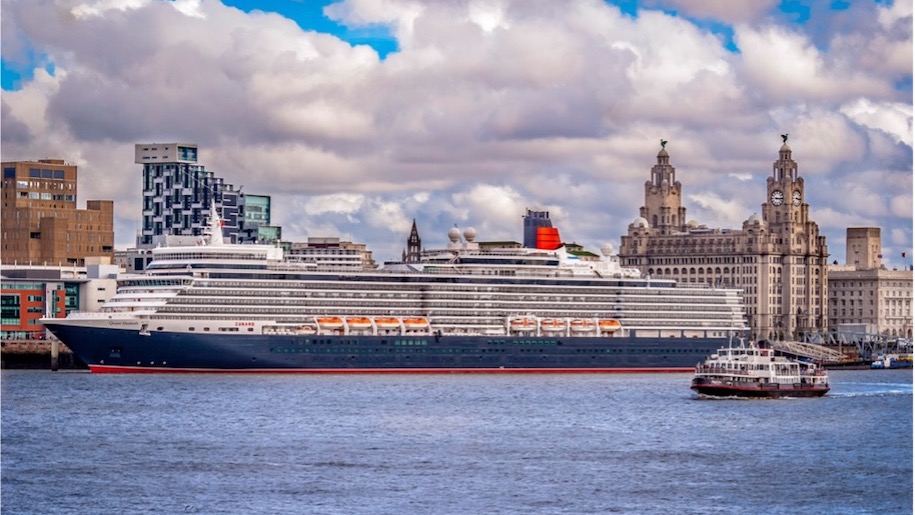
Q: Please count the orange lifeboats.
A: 8